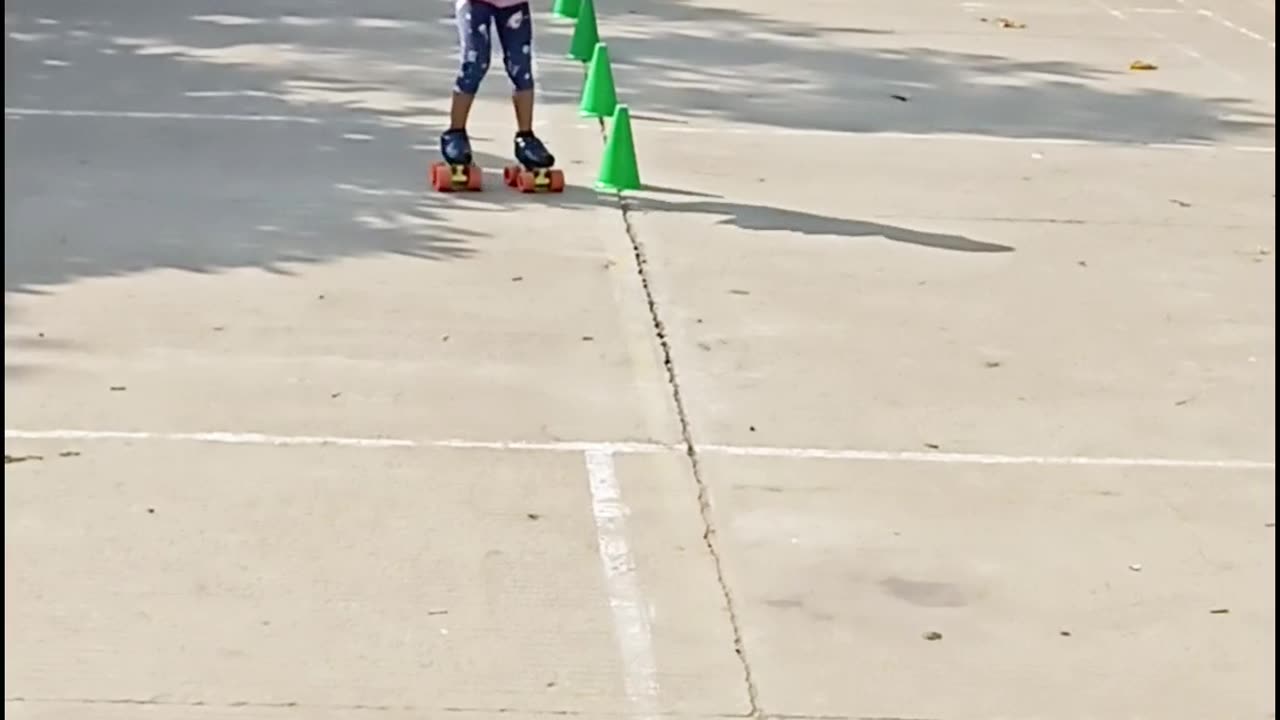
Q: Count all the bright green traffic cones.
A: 4